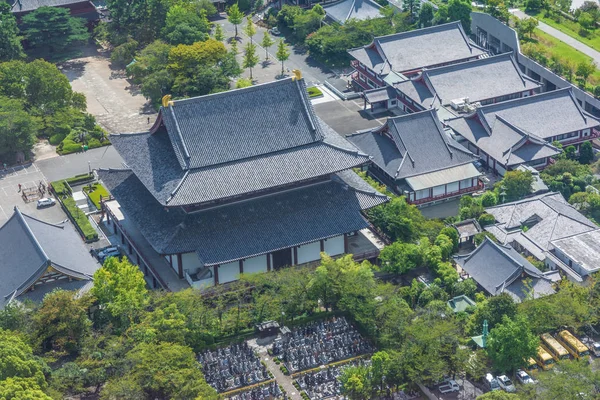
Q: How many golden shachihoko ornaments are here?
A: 2